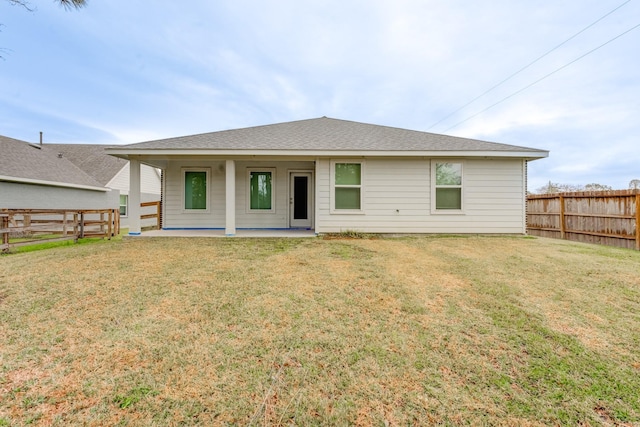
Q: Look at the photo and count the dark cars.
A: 0